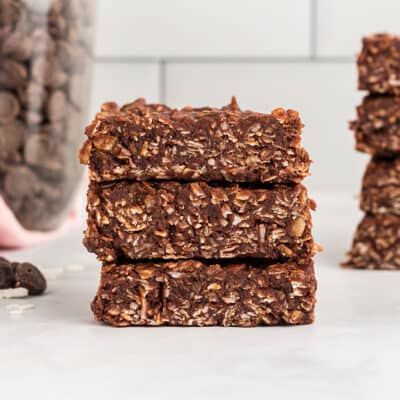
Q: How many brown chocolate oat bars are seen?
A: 7